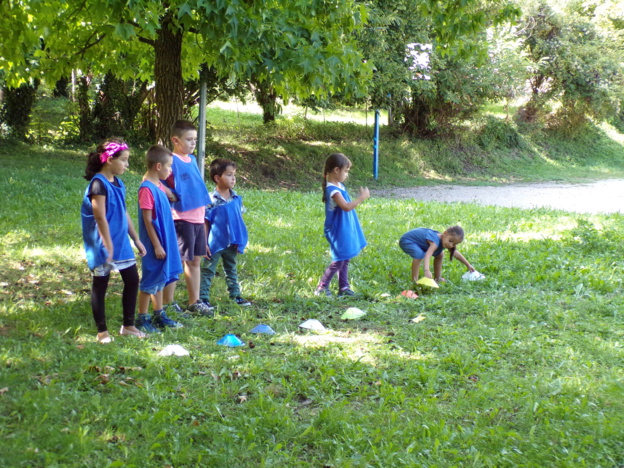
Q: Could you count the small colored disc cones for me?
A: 8